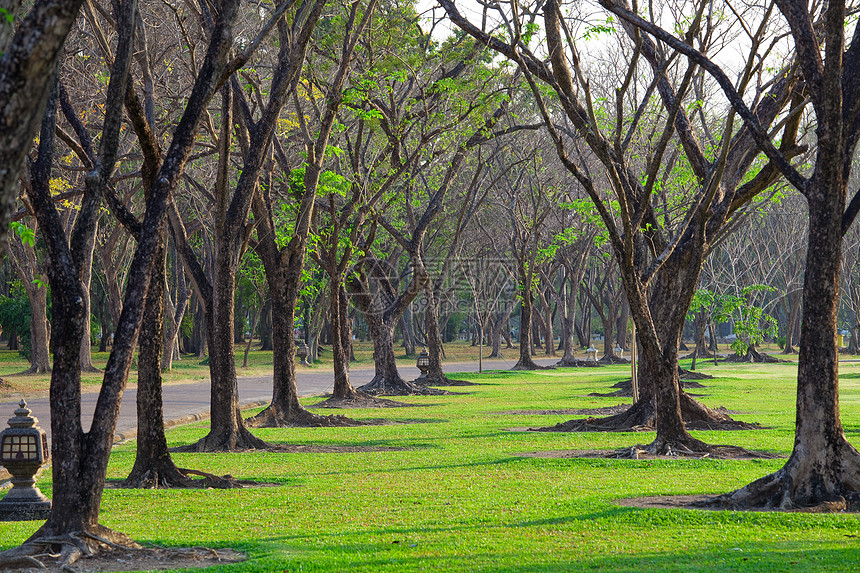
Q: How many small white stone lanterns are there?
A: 2